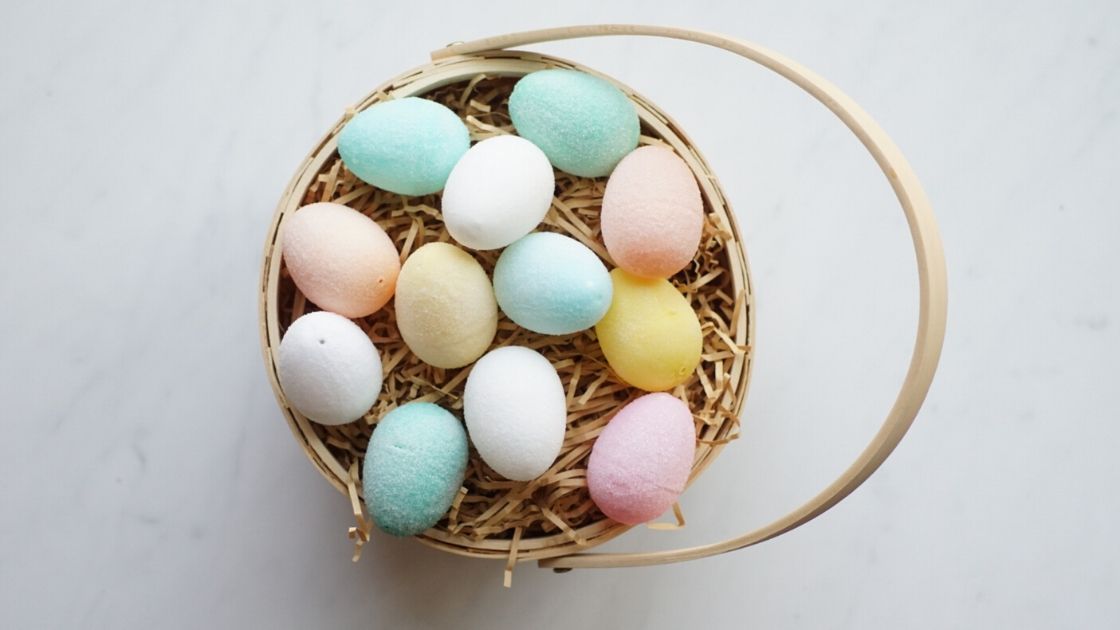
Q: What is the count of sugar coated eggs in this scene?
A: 12